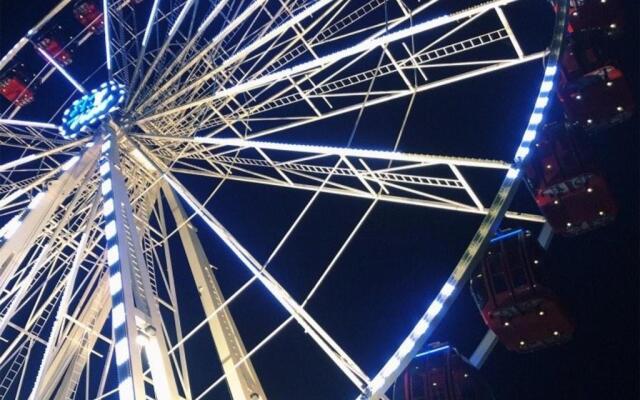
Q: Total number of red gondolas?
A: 8